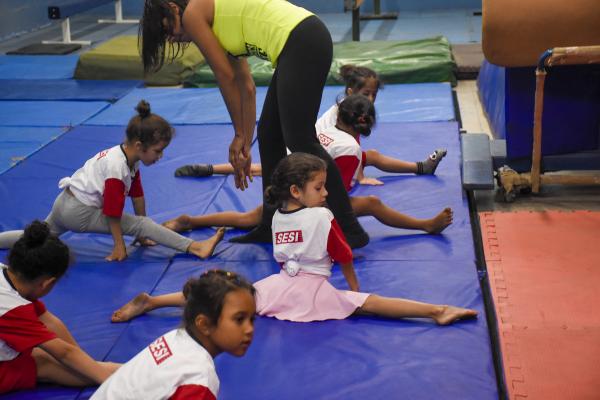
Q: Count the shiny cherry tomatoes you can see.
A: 0